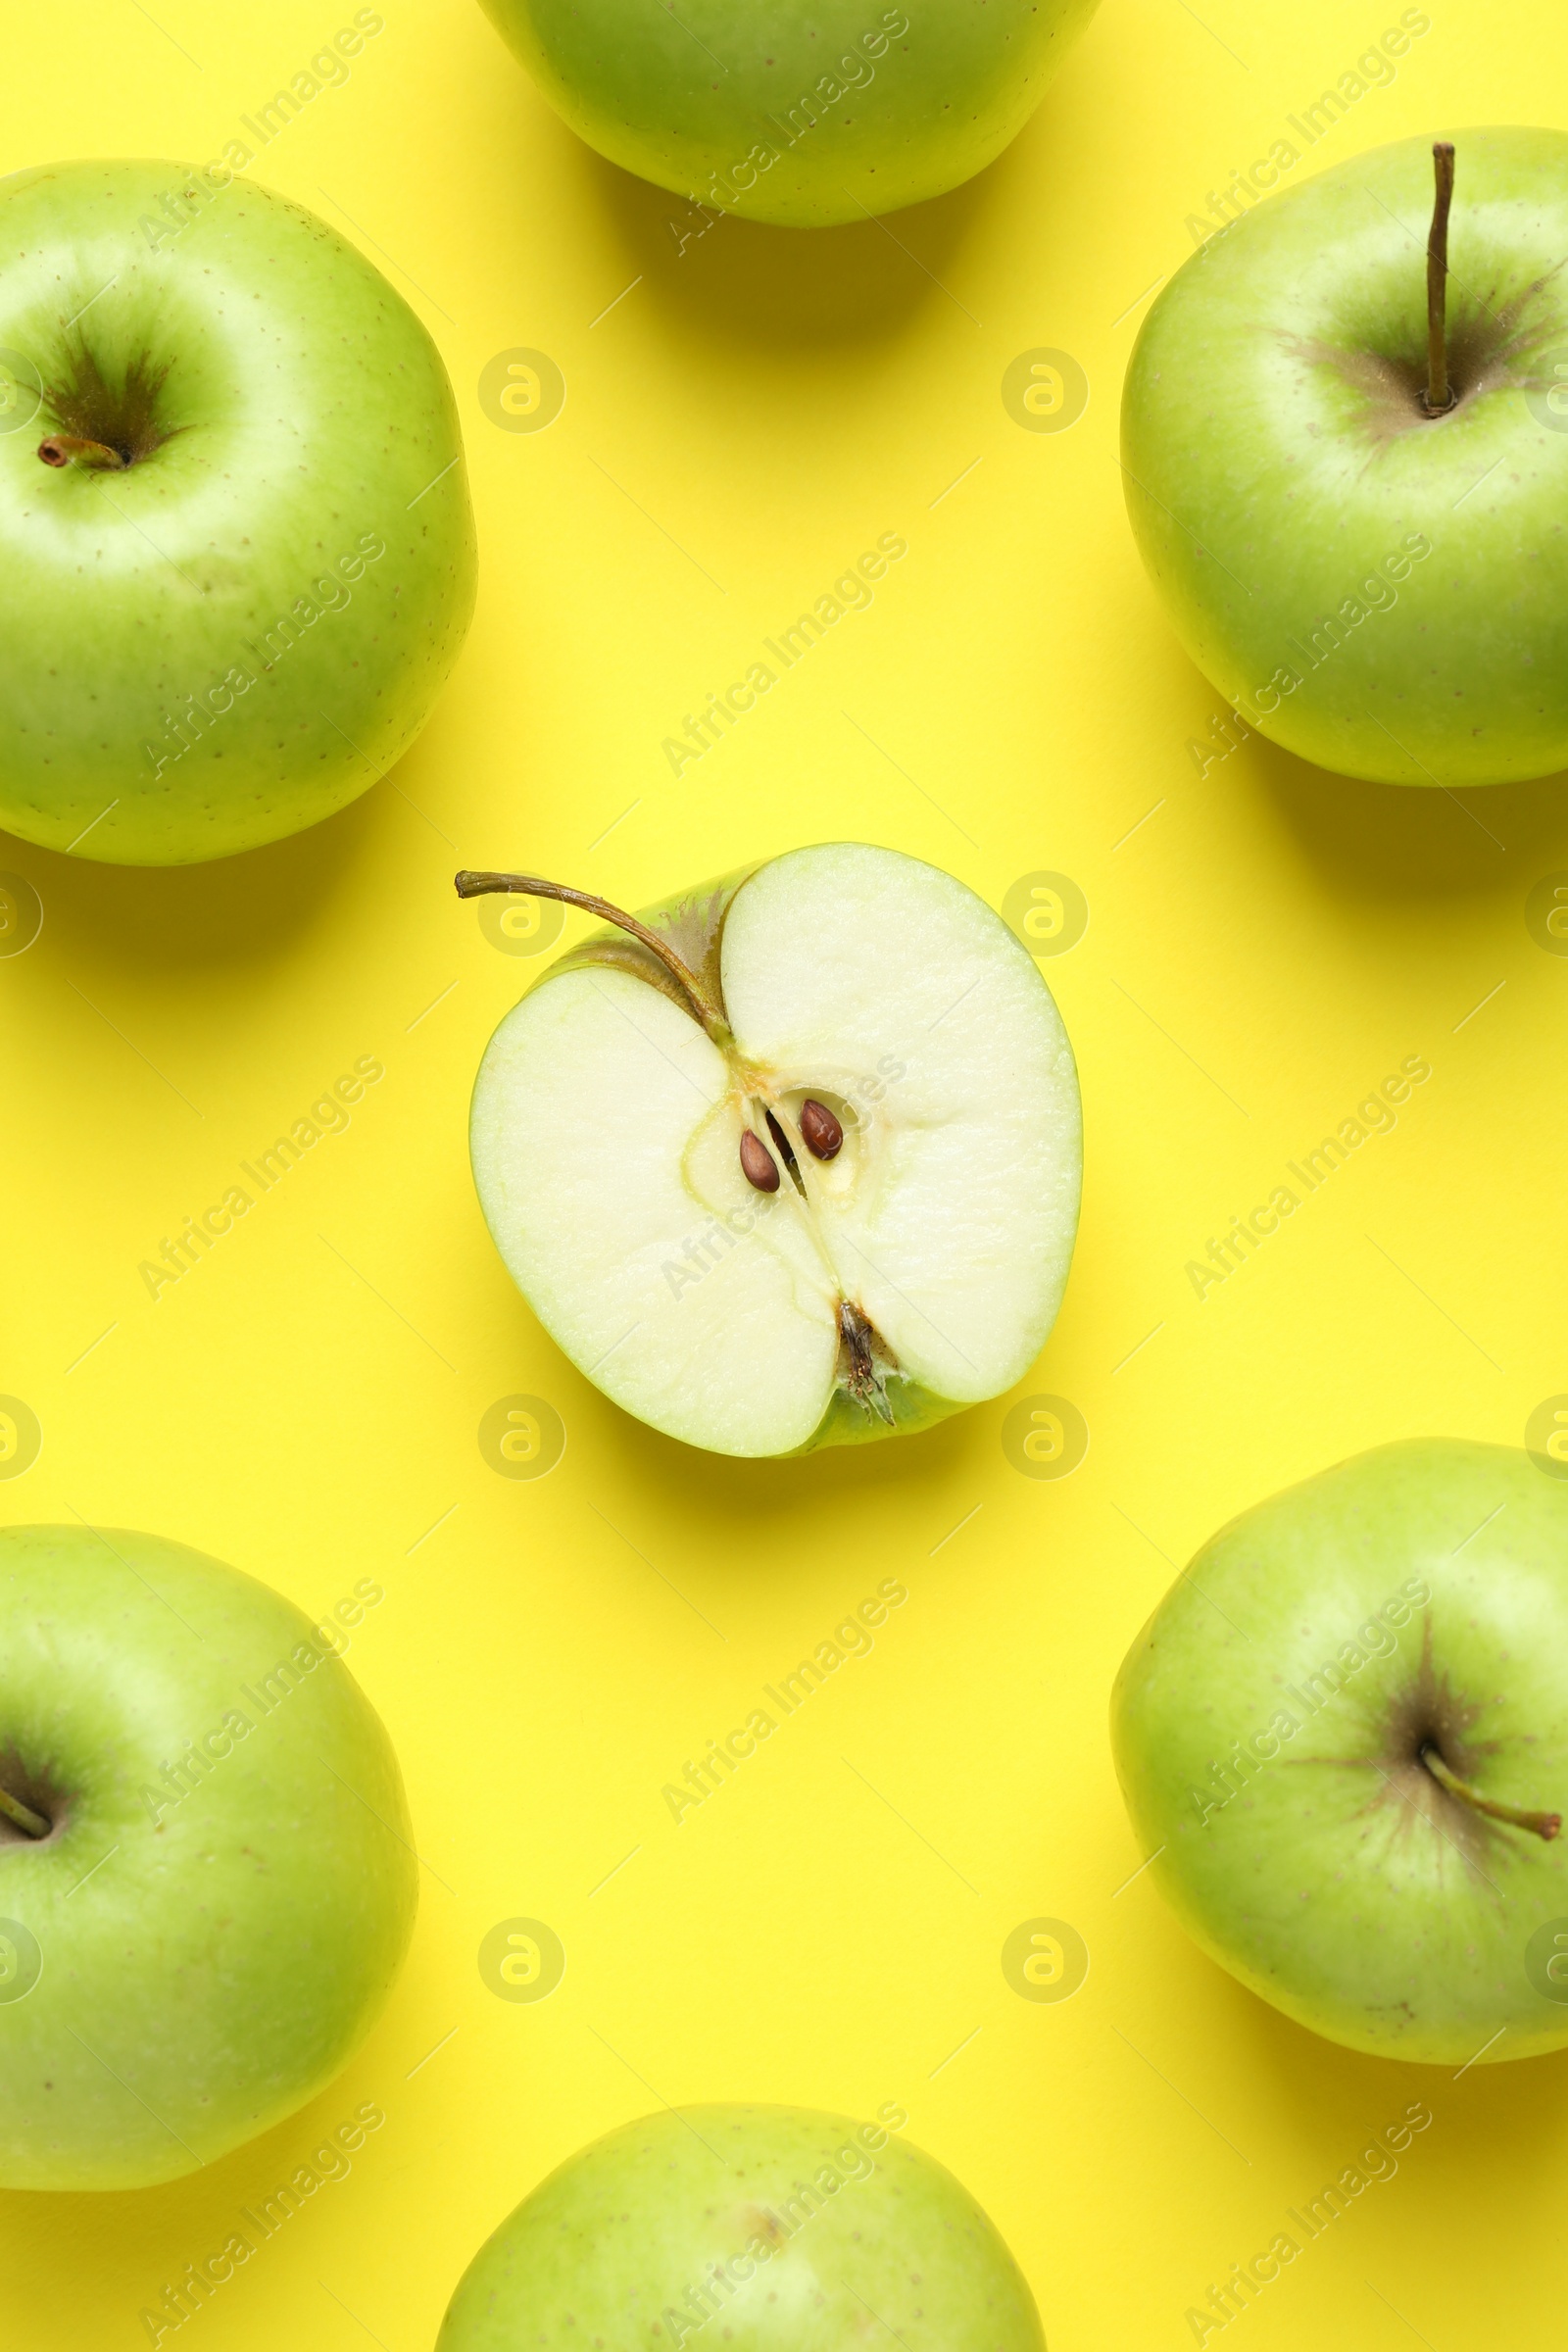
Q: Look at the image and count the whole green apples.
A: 6